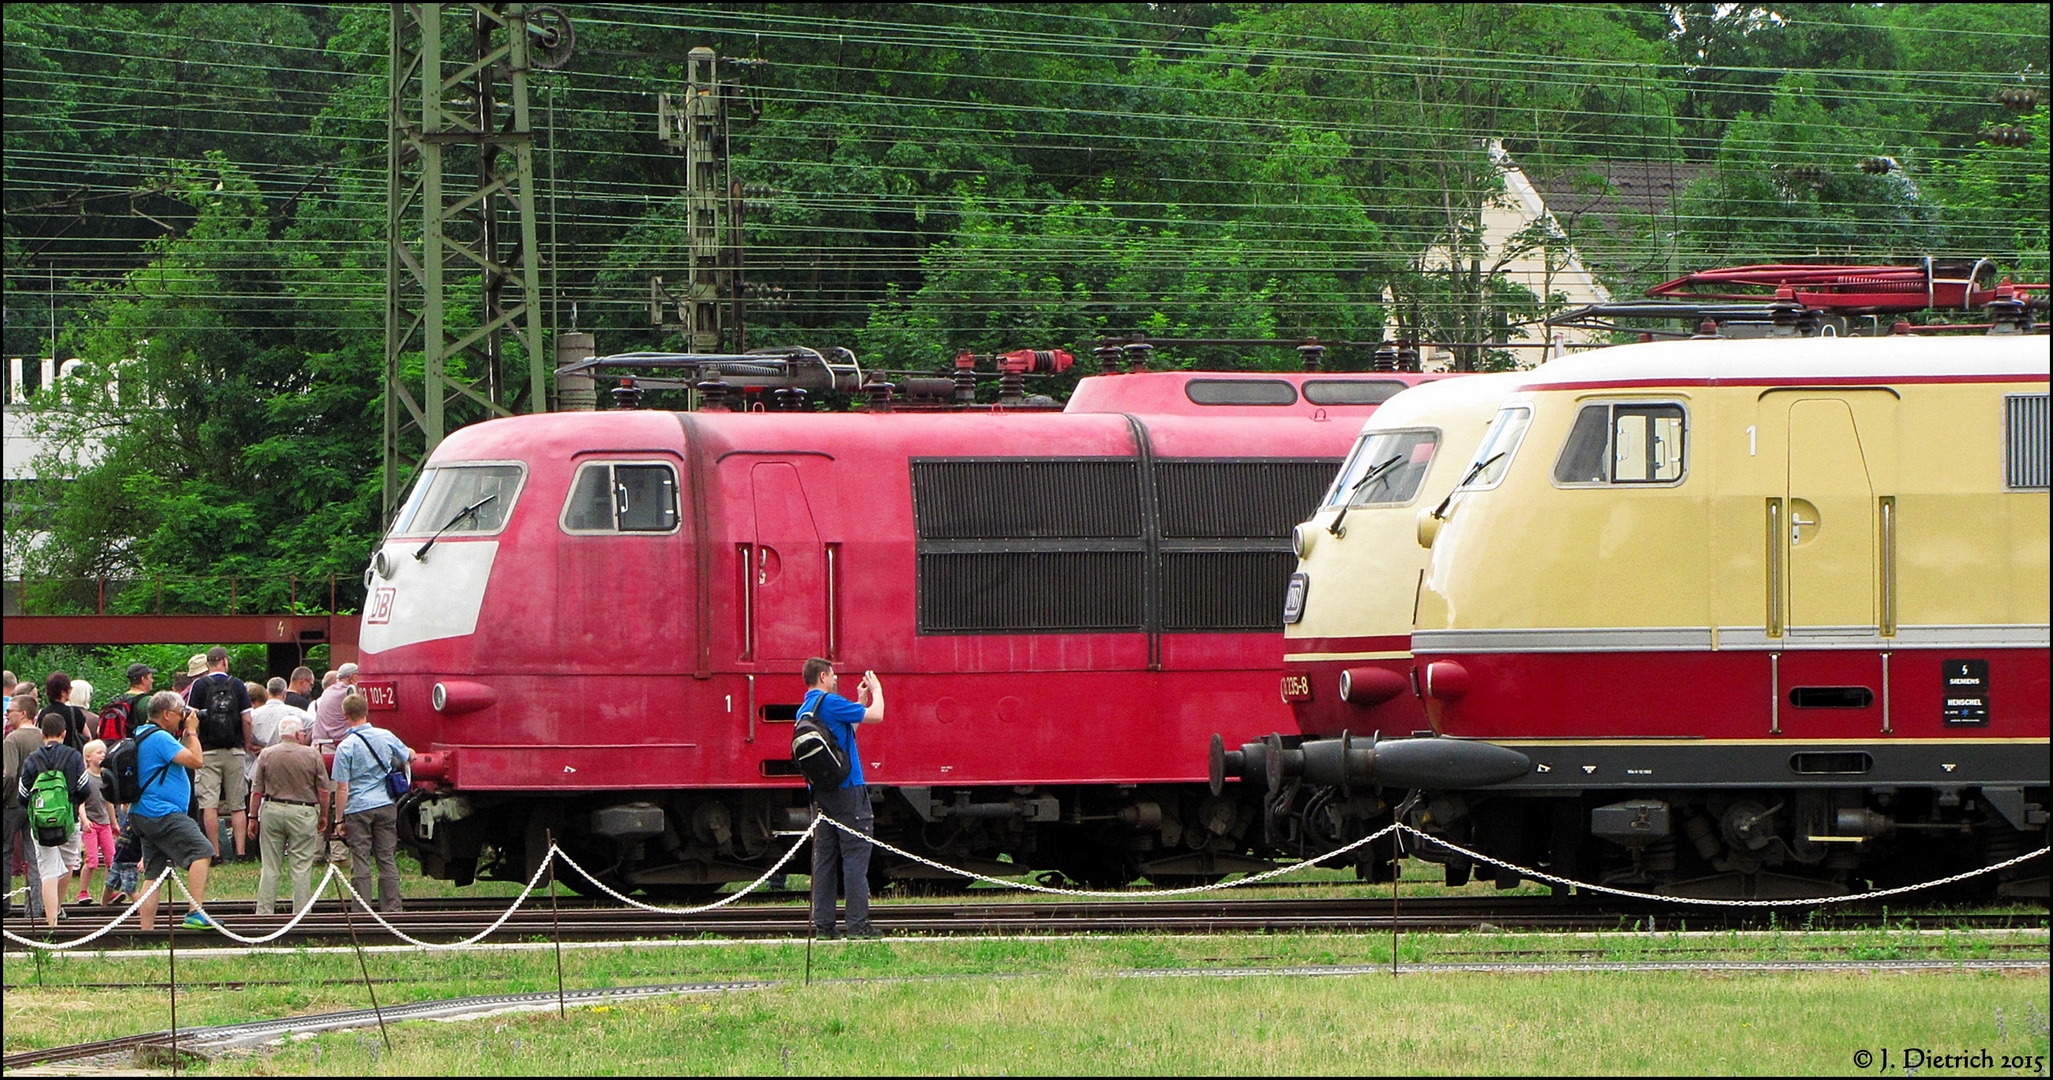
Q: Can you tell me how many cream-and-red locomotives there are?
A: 2